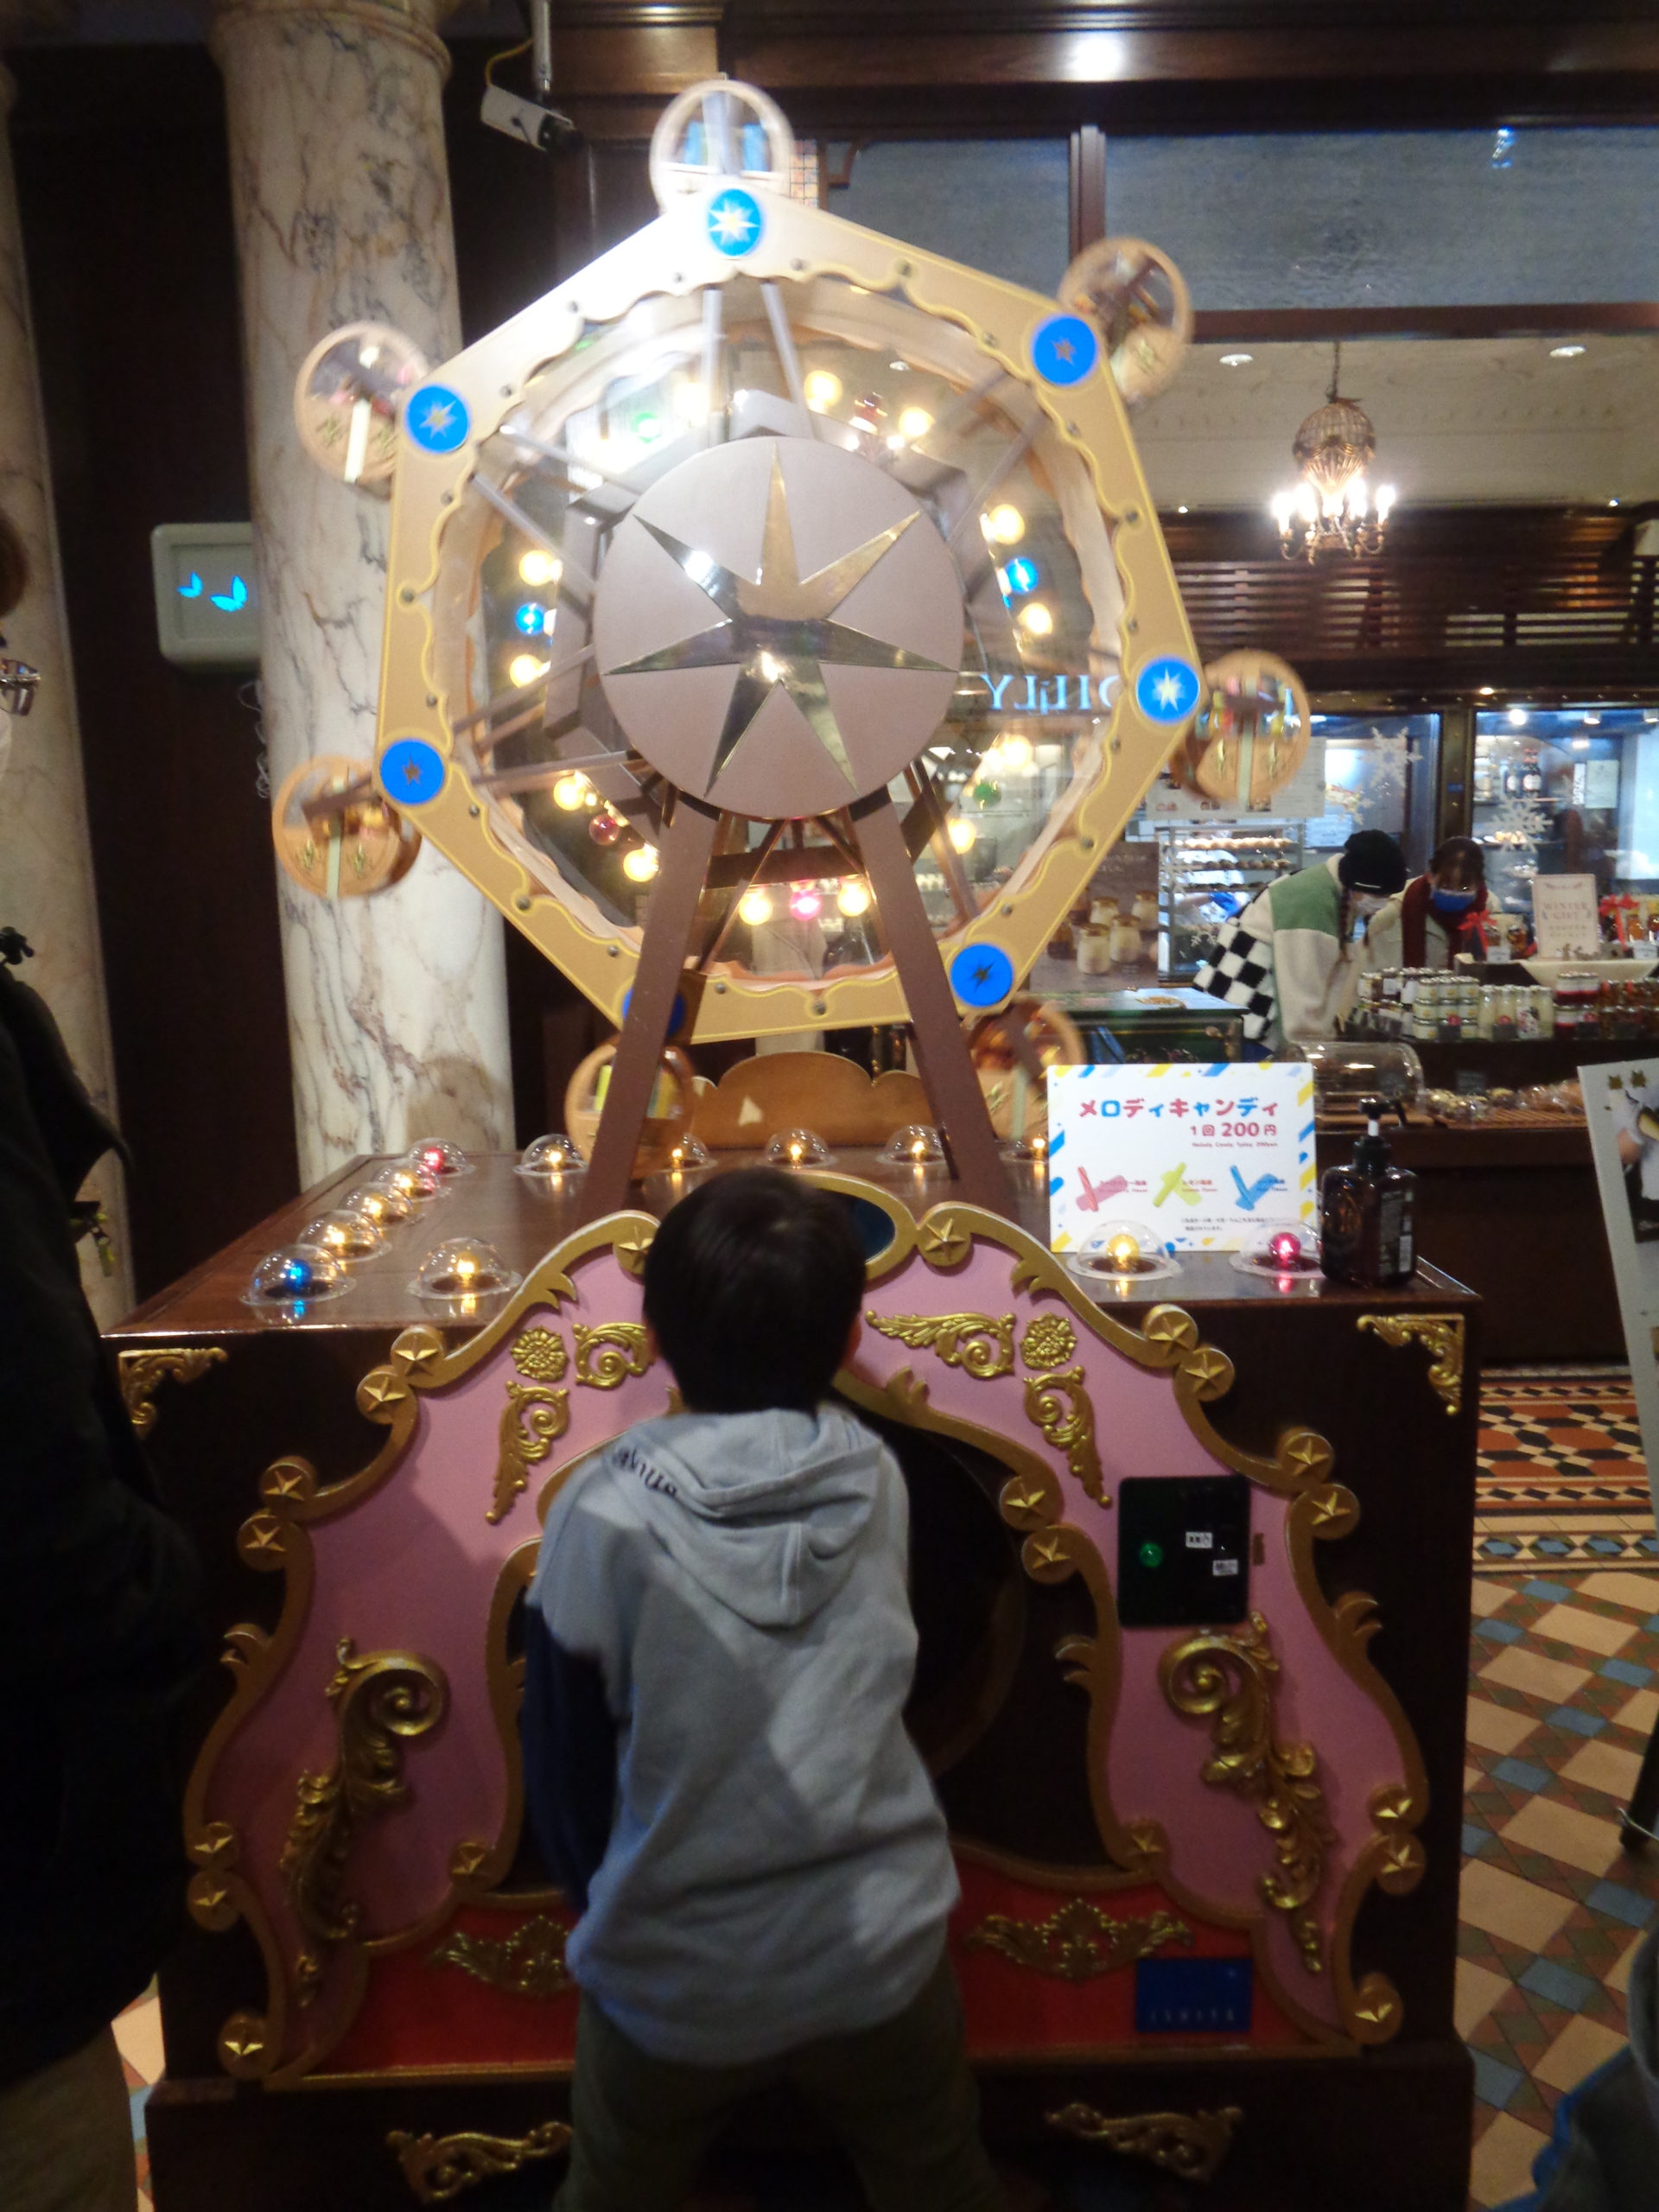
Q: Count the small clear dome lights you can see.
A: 13